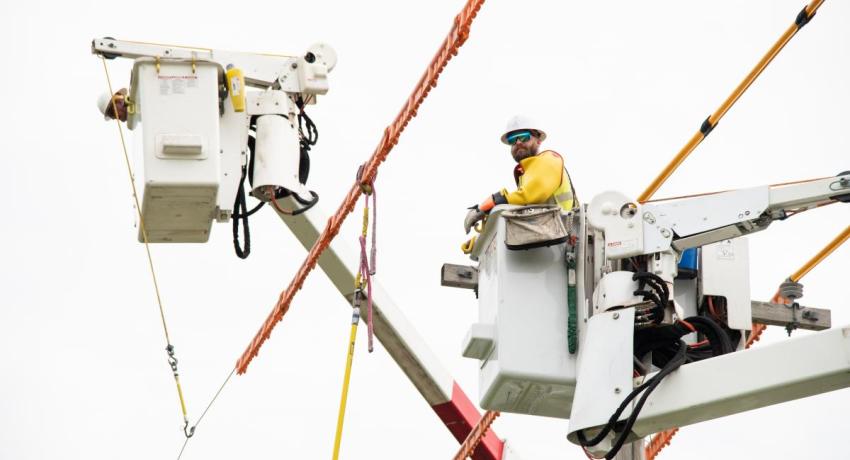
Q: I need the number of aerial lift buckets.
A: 2